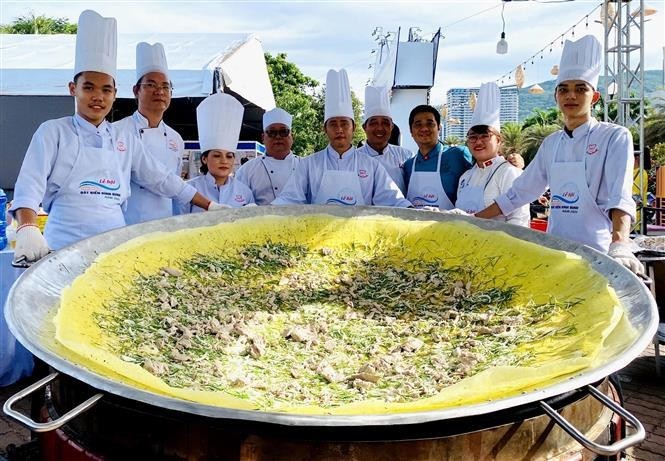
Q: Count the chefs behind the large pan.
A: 9